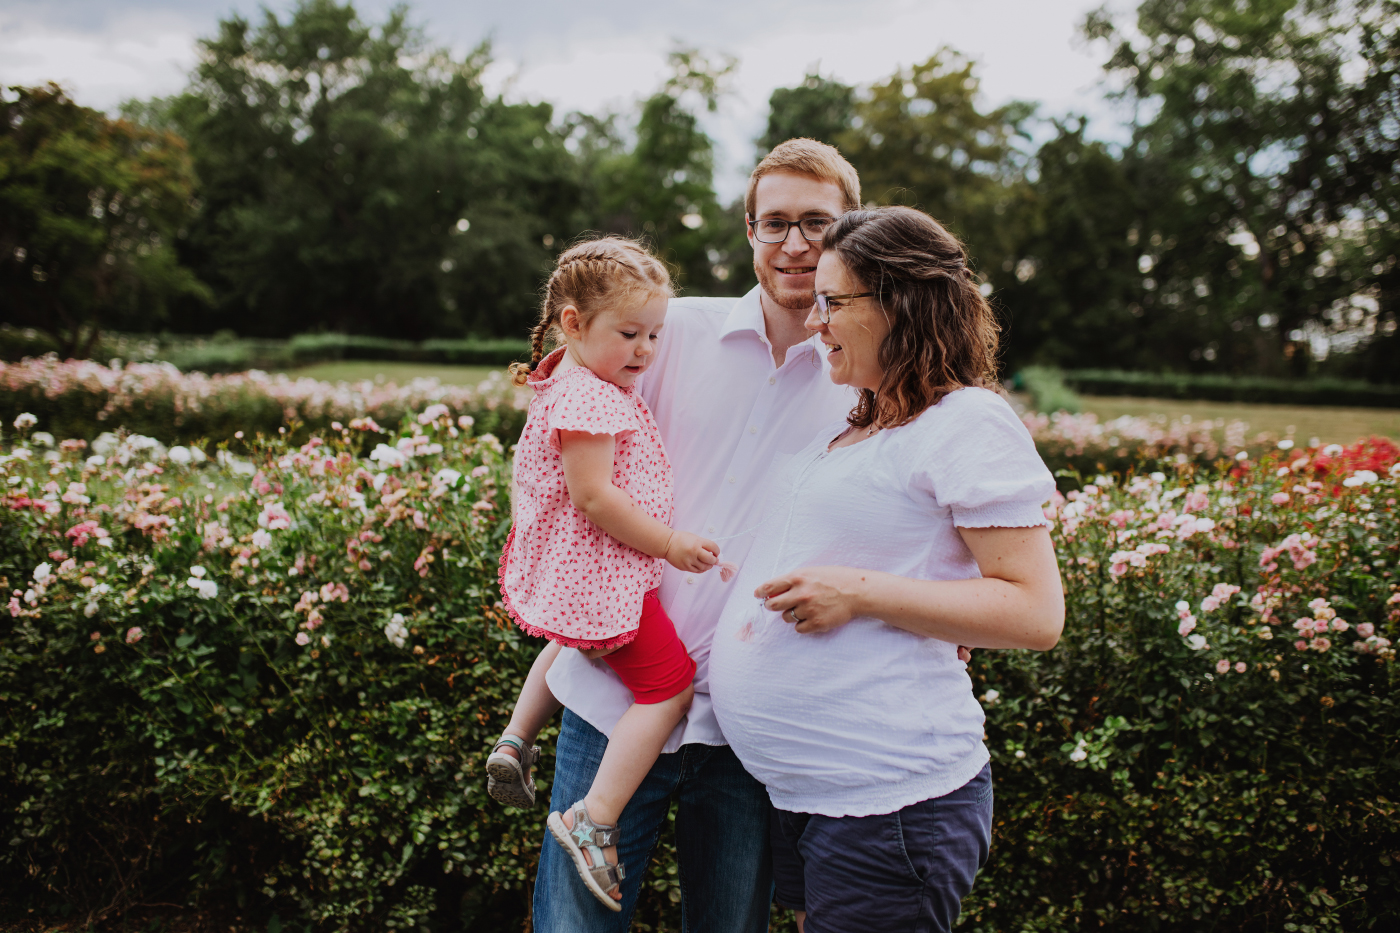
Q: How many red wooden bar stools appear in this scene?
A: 0